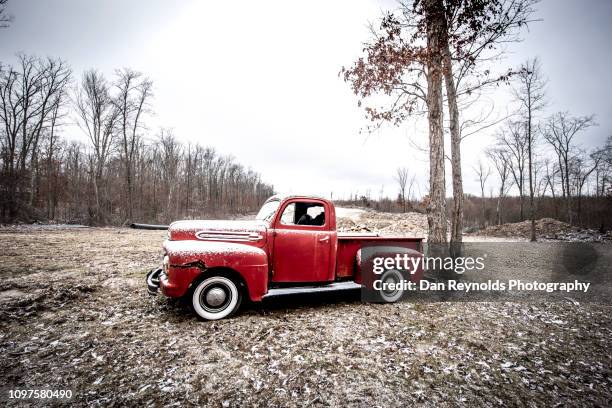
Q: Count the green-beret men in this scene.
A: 0